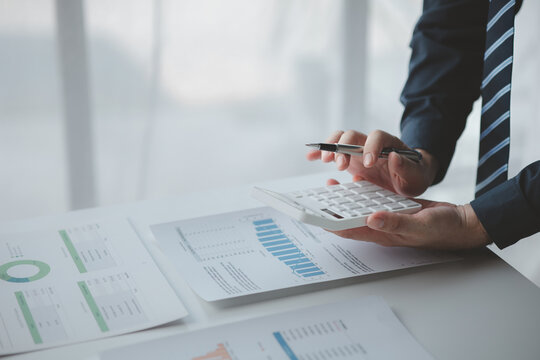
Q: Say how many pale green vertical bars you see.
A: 3